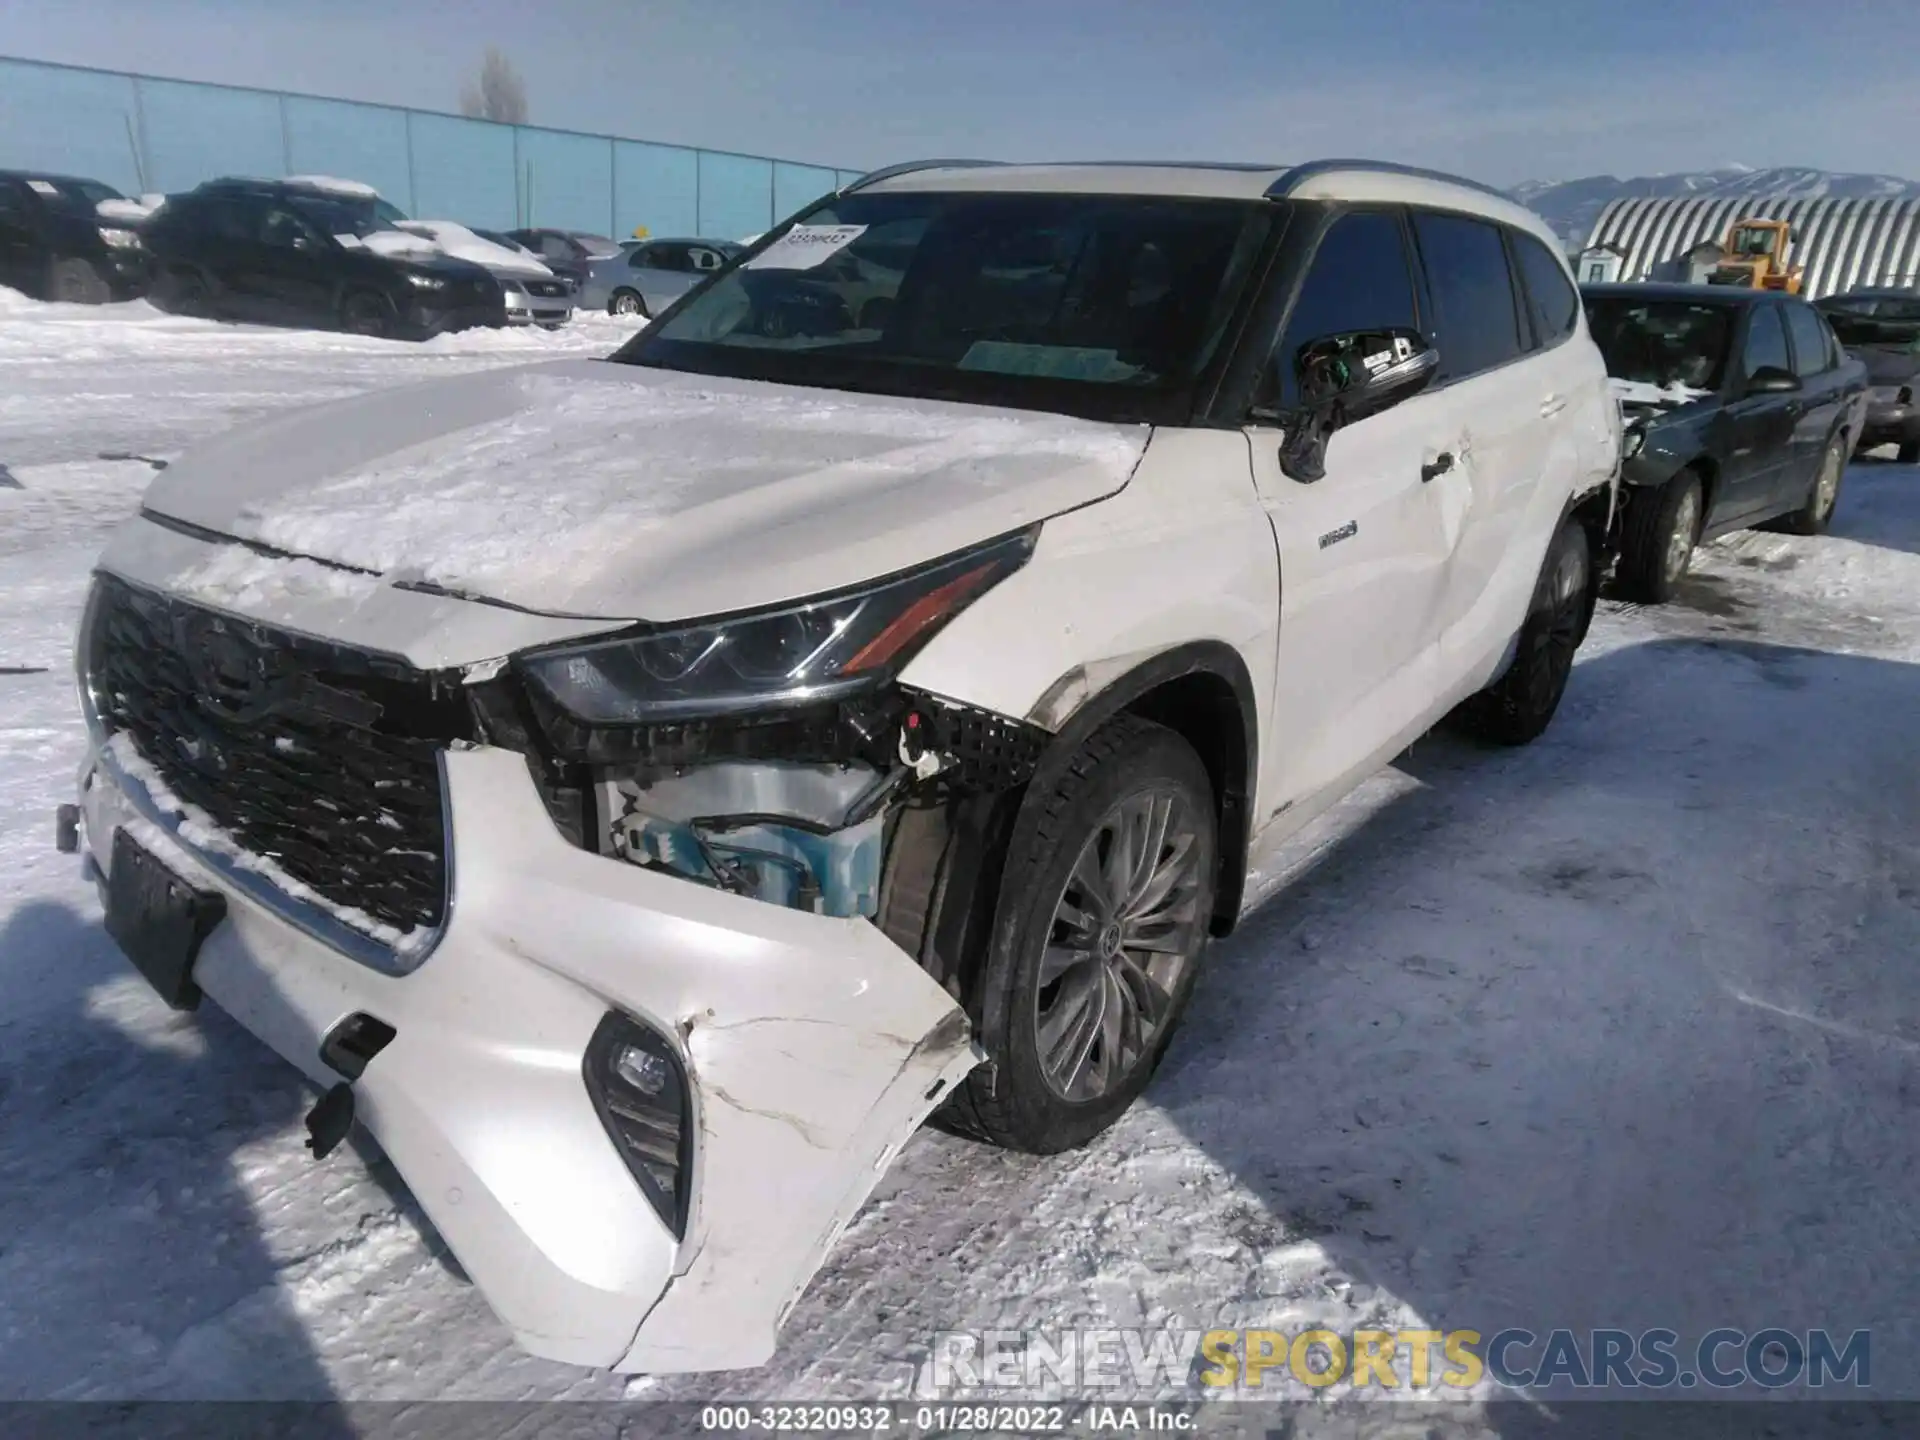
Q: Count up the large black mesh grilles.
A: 1